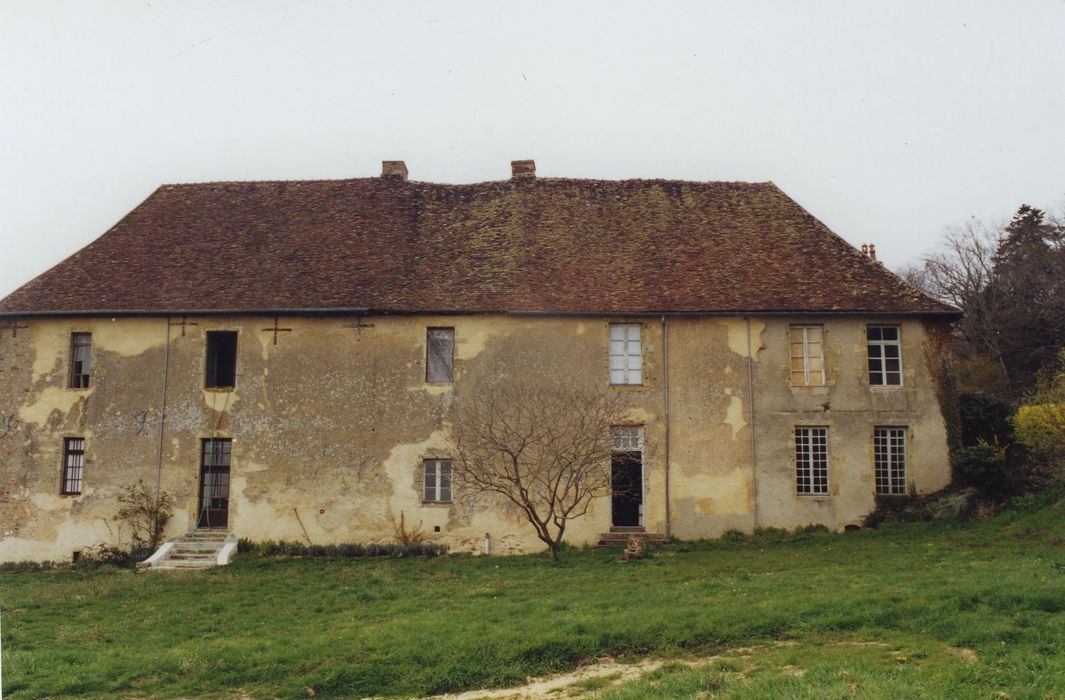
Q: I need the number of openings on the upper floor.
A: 6